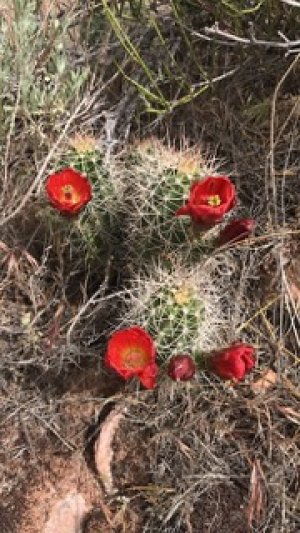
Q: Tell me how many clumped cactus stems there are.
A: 3